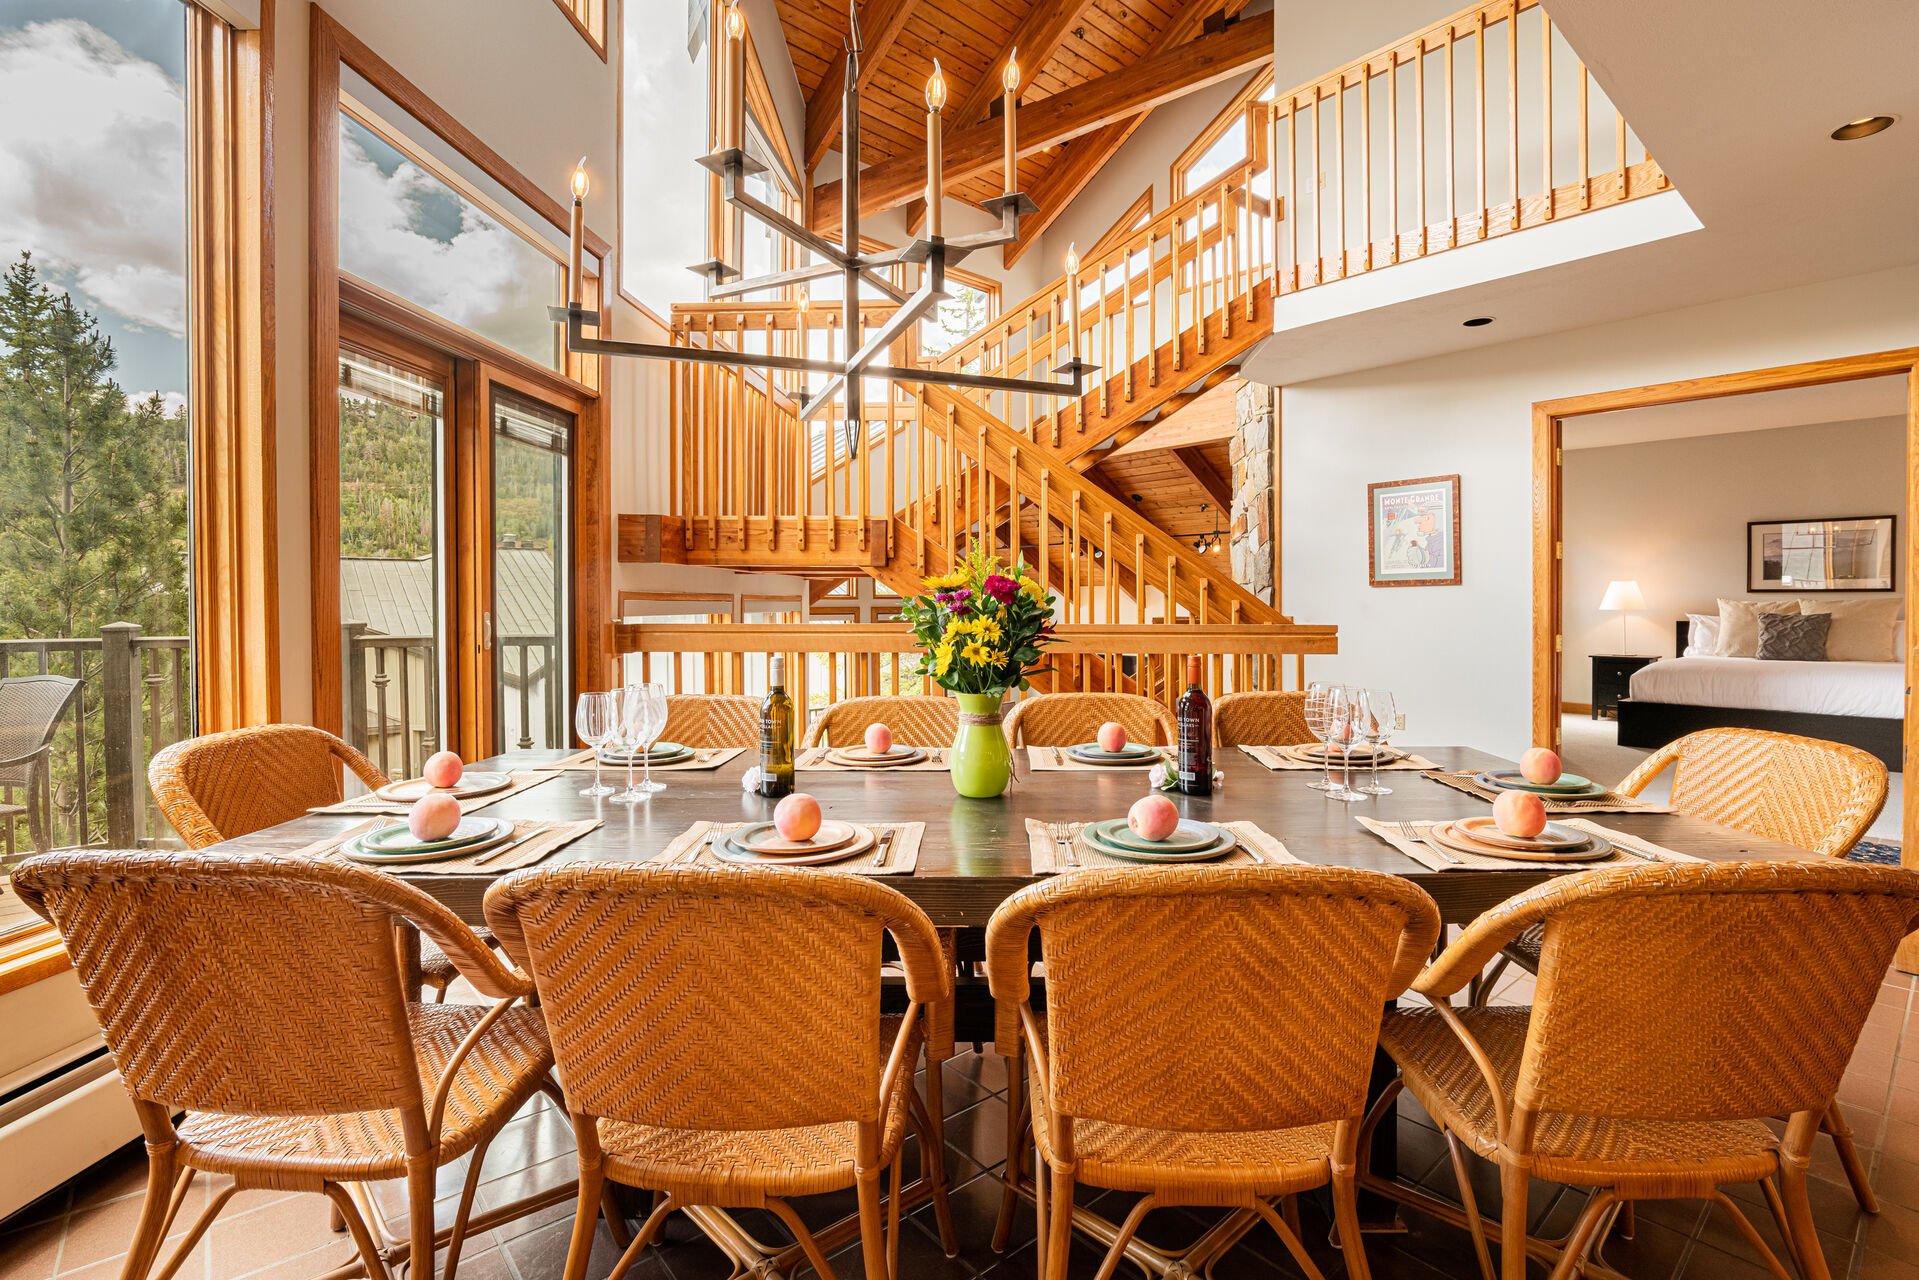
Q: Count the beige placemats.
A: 10